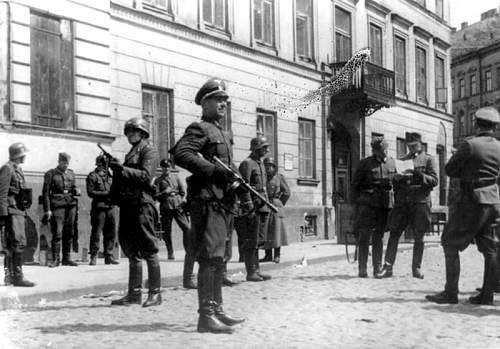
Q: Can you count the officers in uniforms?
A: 11